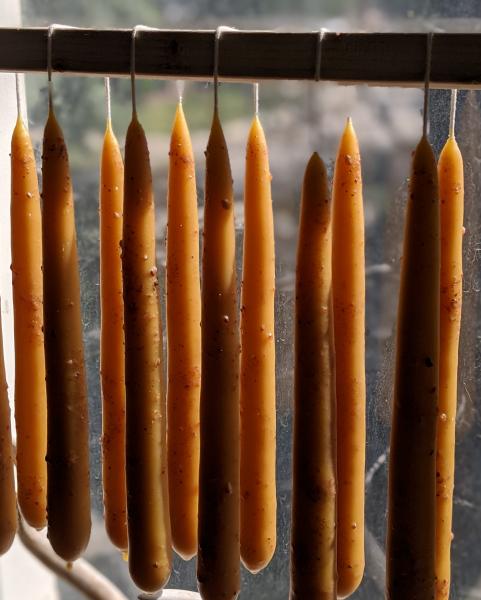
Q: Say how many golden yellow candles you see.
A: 6